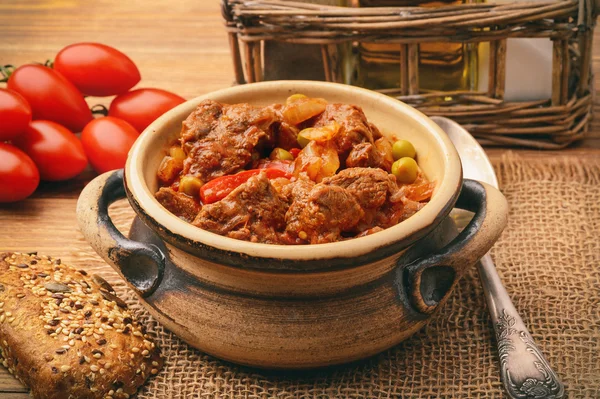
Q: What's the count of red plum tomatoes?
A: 7